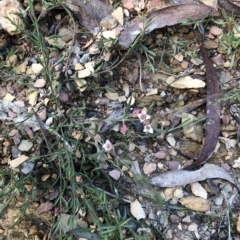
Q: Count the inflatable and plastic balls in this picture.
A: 0